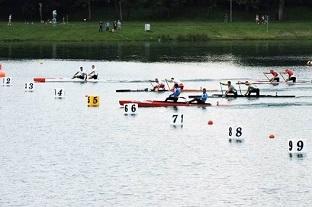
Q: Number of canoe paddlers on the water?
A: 10